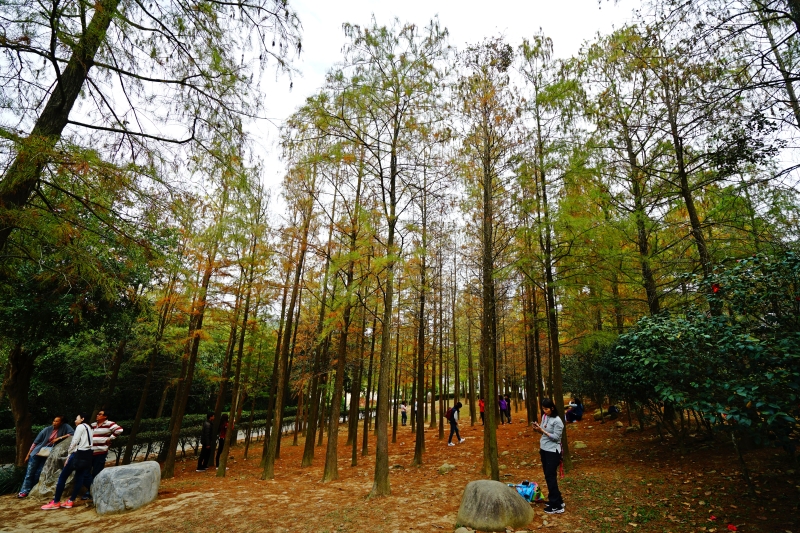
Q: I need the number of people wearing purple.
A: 1